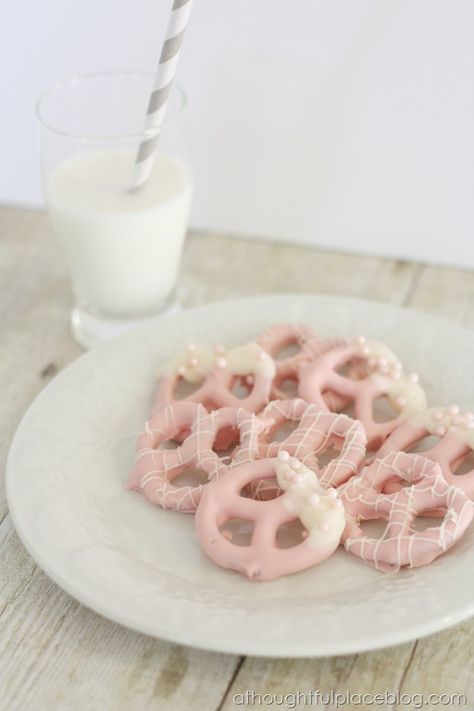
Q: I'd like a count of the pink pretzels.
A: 8